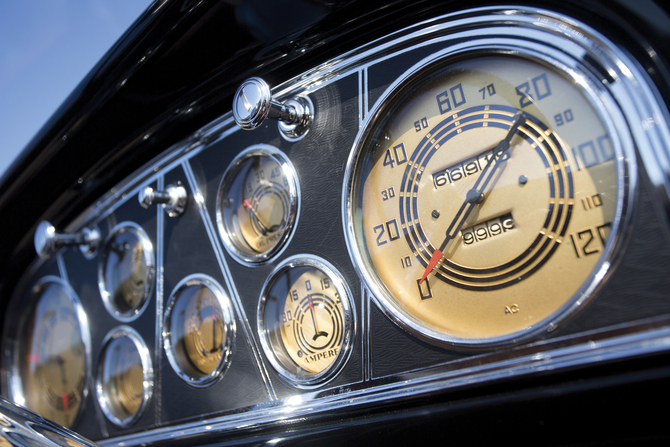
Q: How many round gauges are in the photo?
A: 7